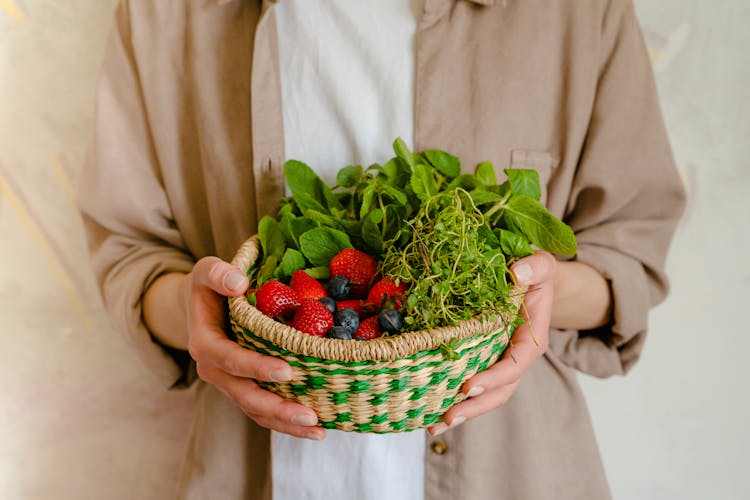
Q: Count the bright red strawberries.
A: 7